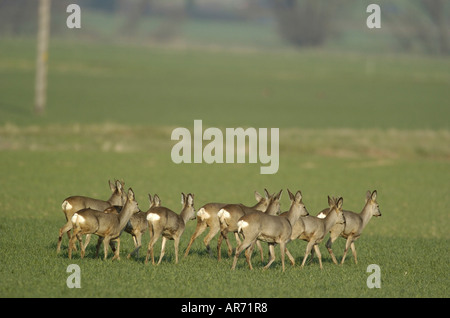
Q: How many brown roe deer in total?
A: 9